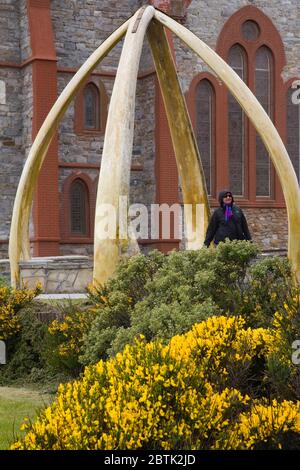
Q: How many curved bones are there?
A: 4